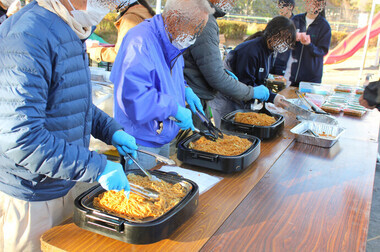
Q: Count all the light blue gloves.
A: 6